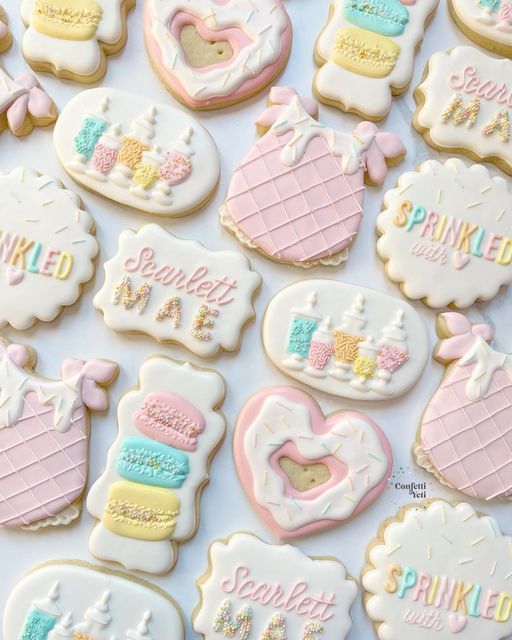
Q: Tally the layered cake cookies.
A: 3